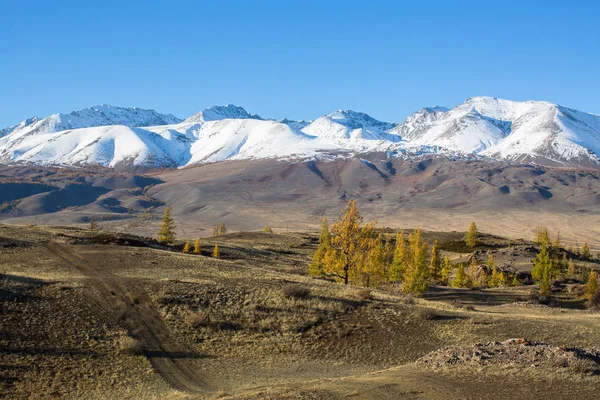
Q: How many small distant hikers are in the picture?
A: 0